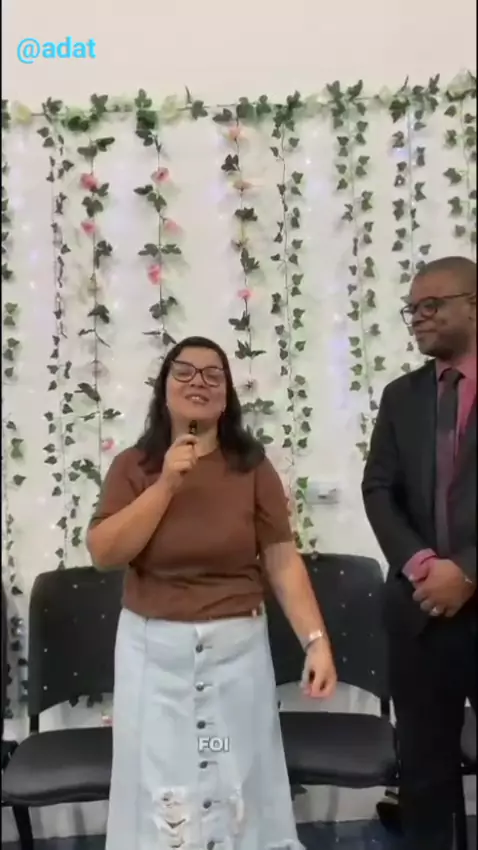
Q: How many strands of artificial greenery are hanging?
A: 9